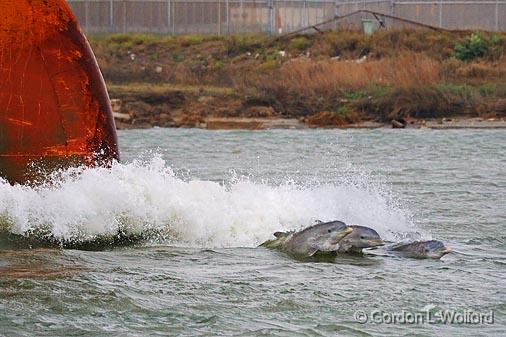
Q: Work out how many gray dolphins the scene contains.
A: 3